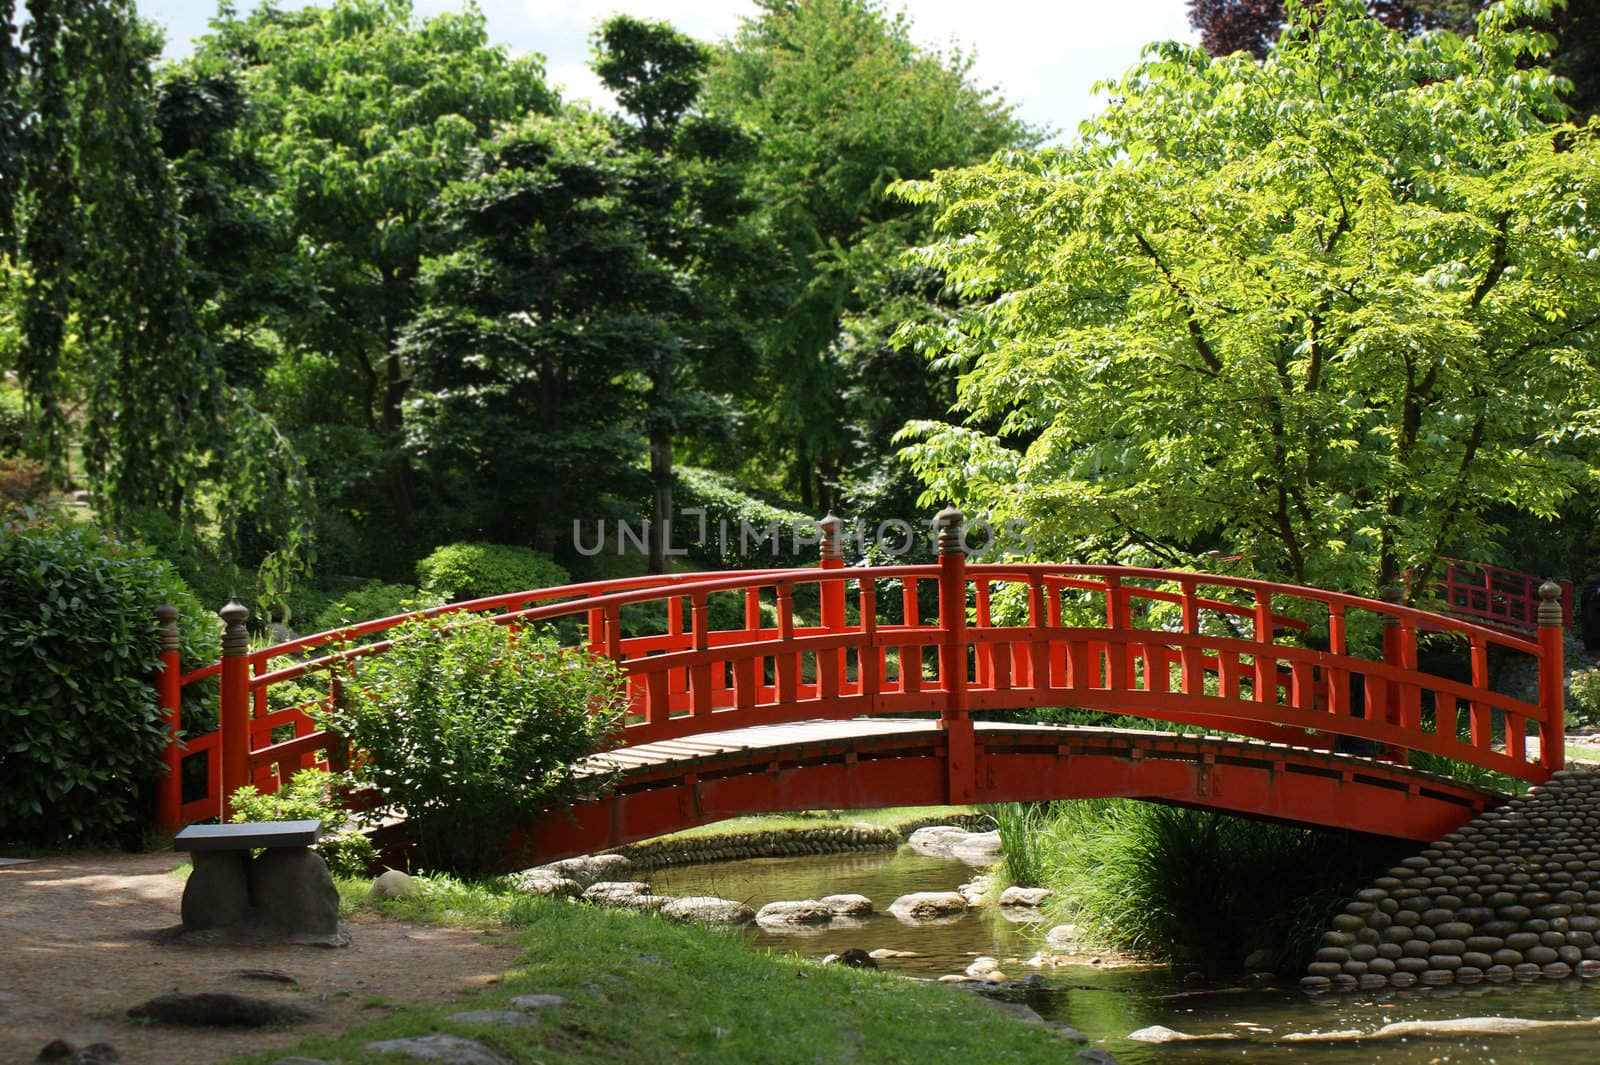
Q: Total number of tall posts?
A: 6